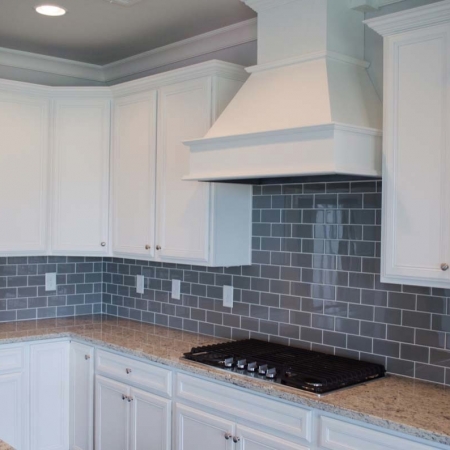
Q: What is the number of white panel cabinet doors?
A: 12